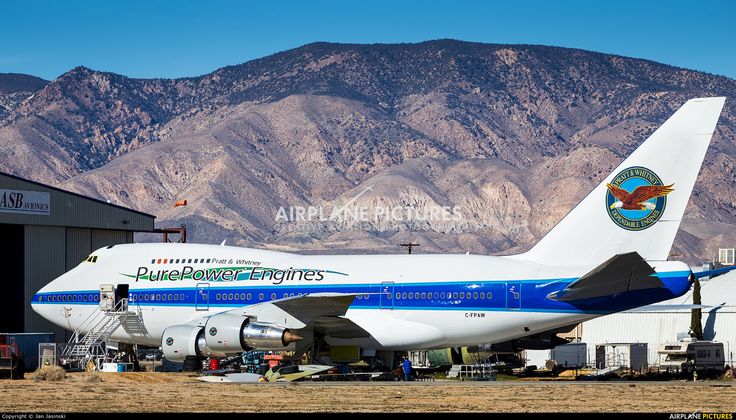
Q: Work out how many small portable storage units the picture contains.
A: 2